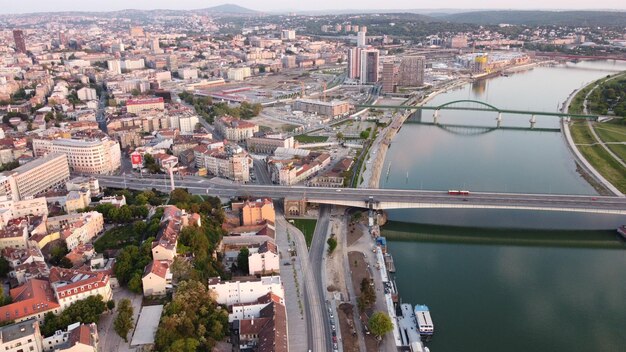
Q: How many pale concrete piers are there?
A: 3